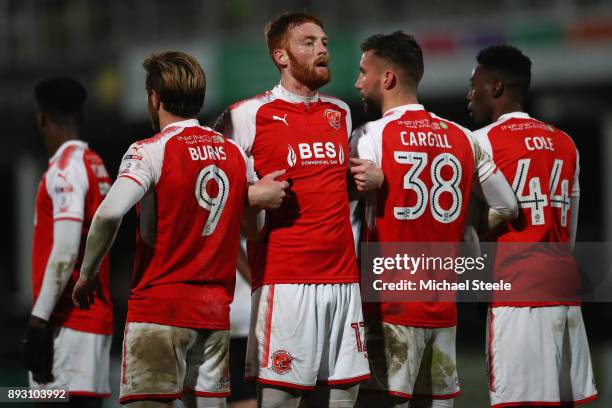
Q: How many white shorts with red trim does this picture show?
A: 5